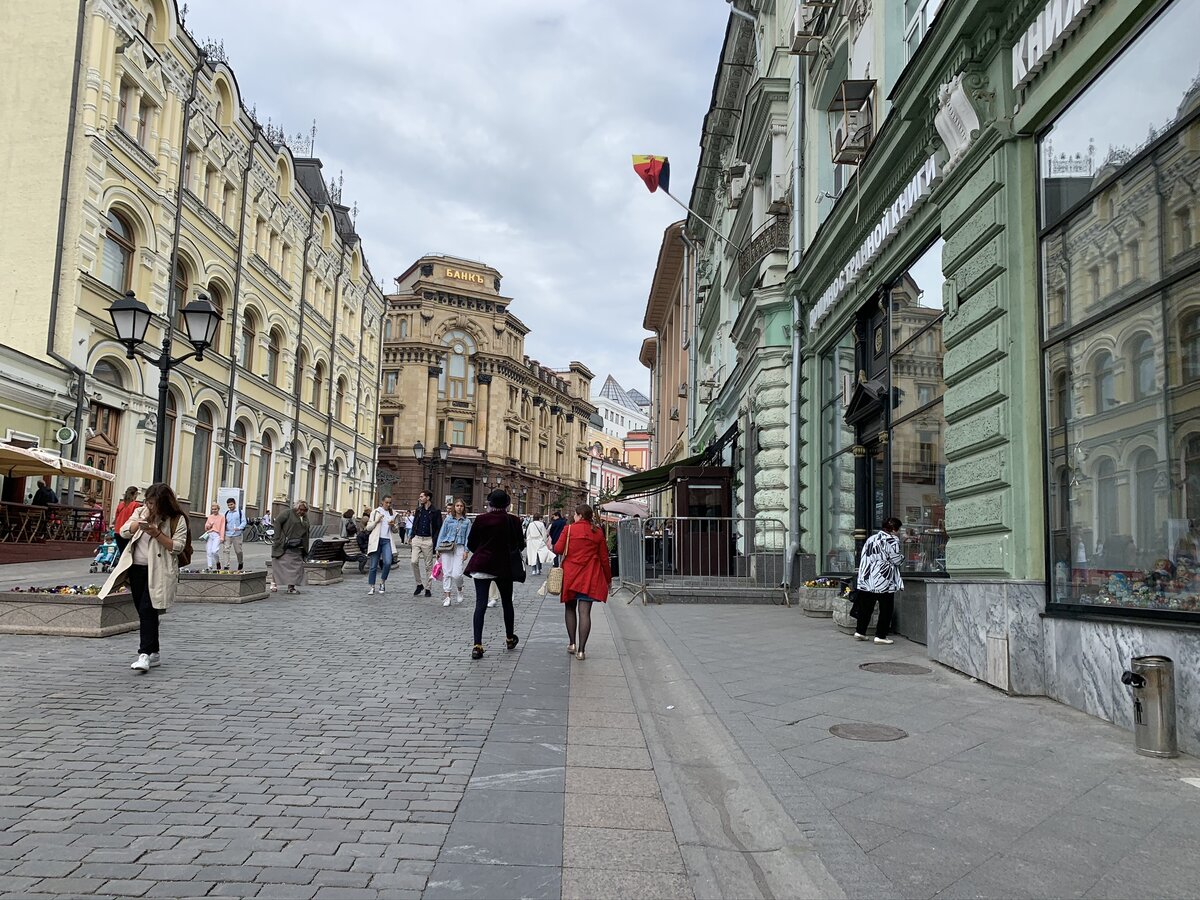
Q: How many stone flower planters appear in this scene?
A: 5